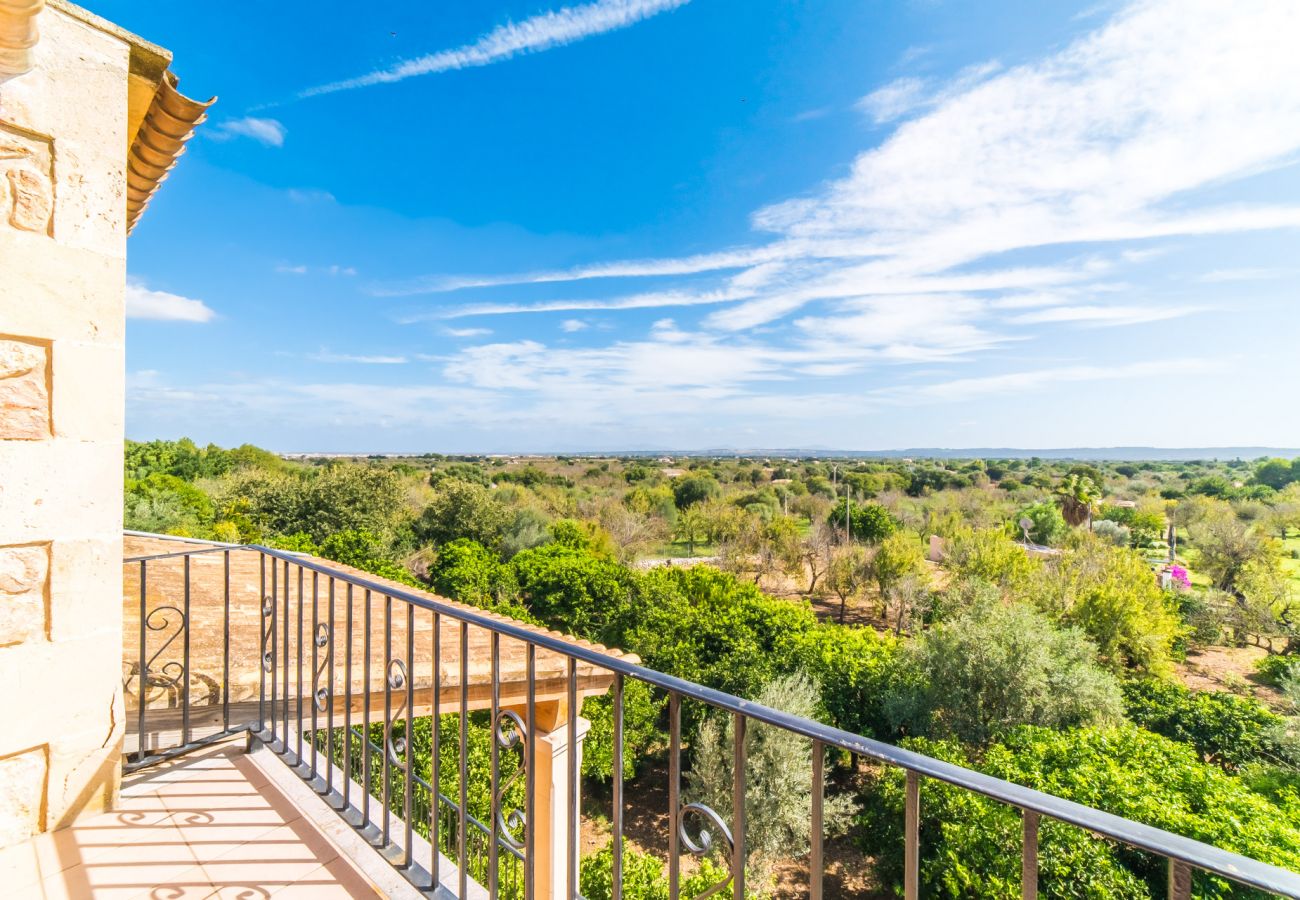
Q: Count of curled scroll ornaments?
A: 6